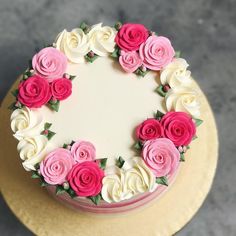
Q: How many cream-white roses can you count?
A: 8